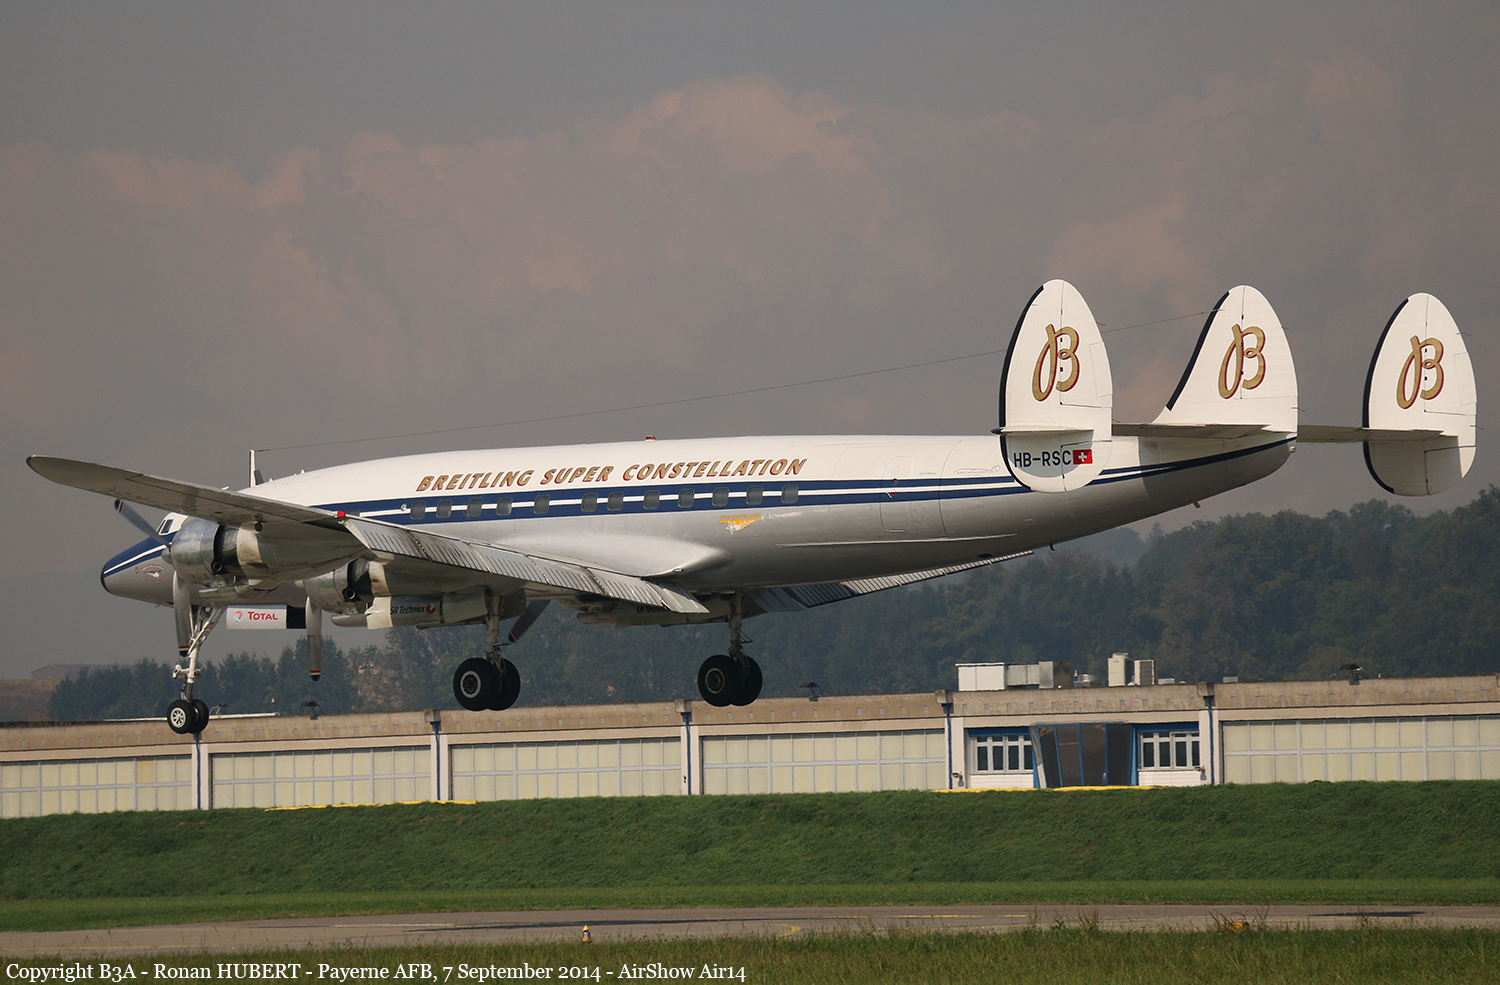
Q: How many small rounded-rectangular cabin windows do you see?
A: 12